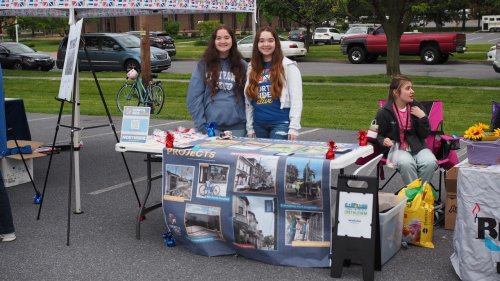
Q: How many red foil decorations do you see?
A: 3